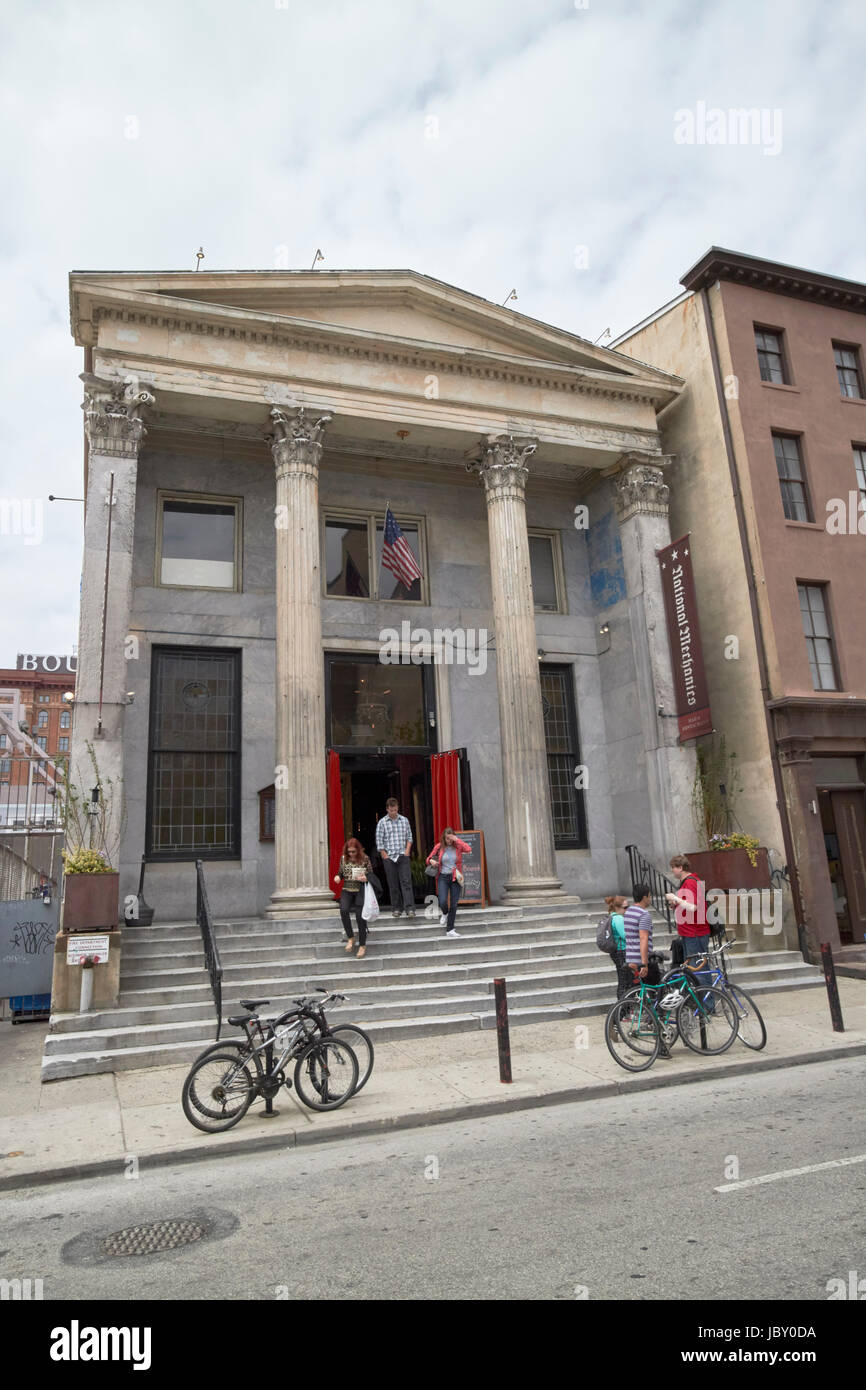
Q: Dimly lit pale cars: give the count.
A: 0